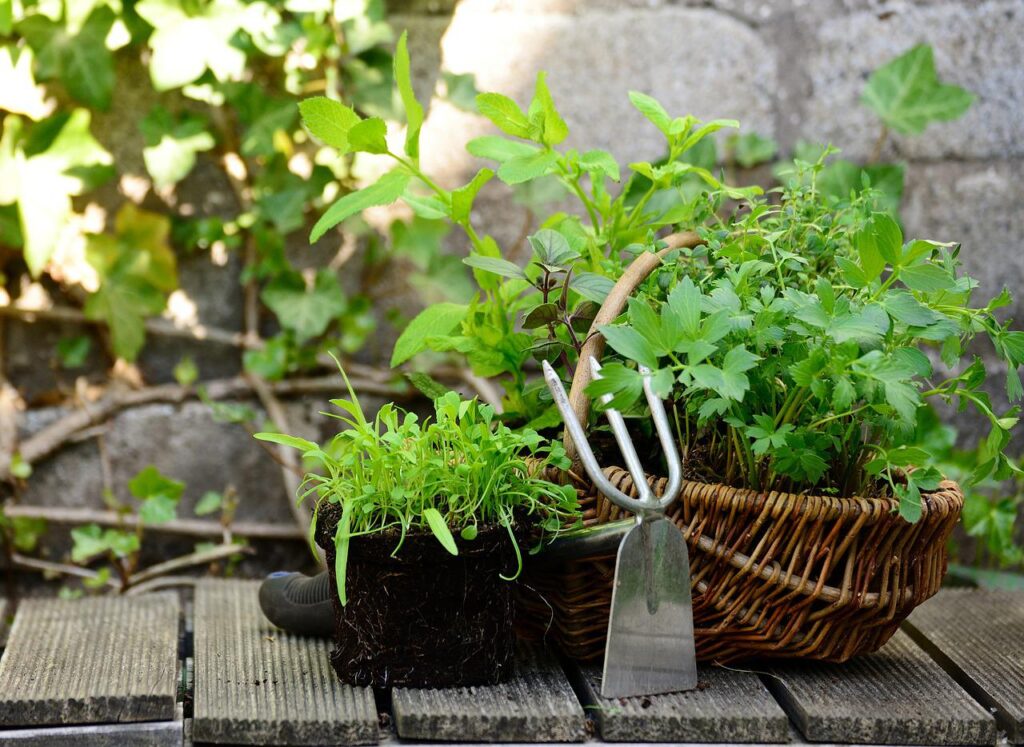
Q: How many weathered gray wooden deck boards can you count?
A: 6